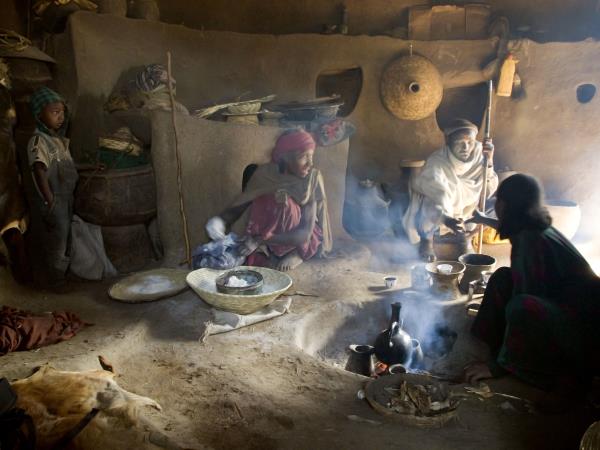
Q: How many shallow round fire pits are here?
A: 1